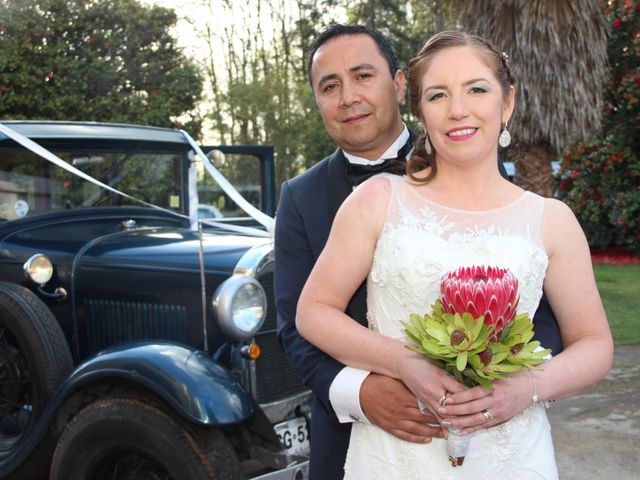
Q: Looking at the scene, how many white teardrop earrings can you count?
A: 2